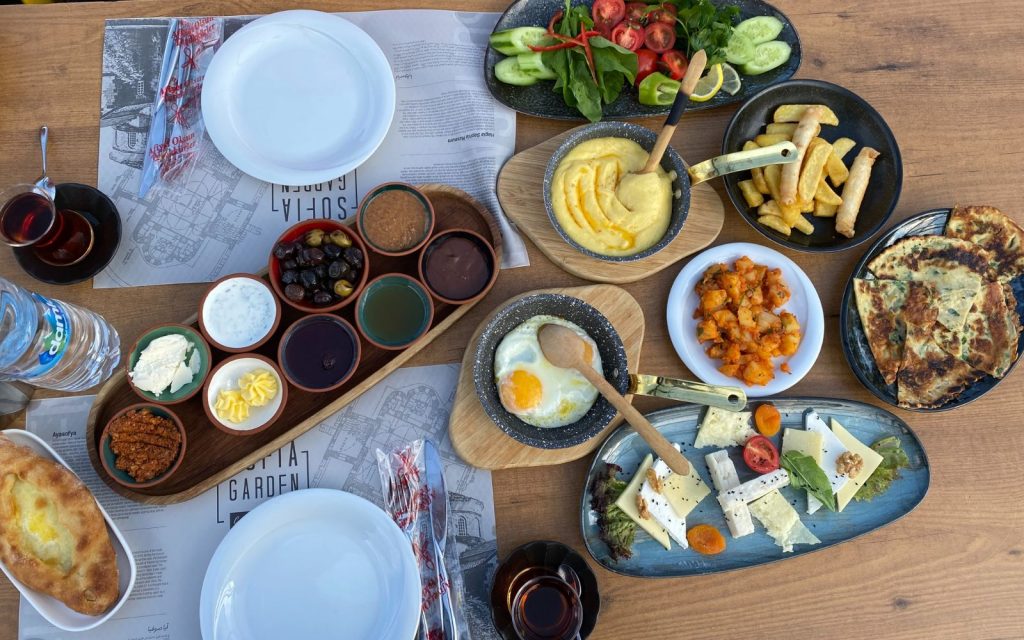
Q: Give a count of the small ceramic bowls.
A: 9